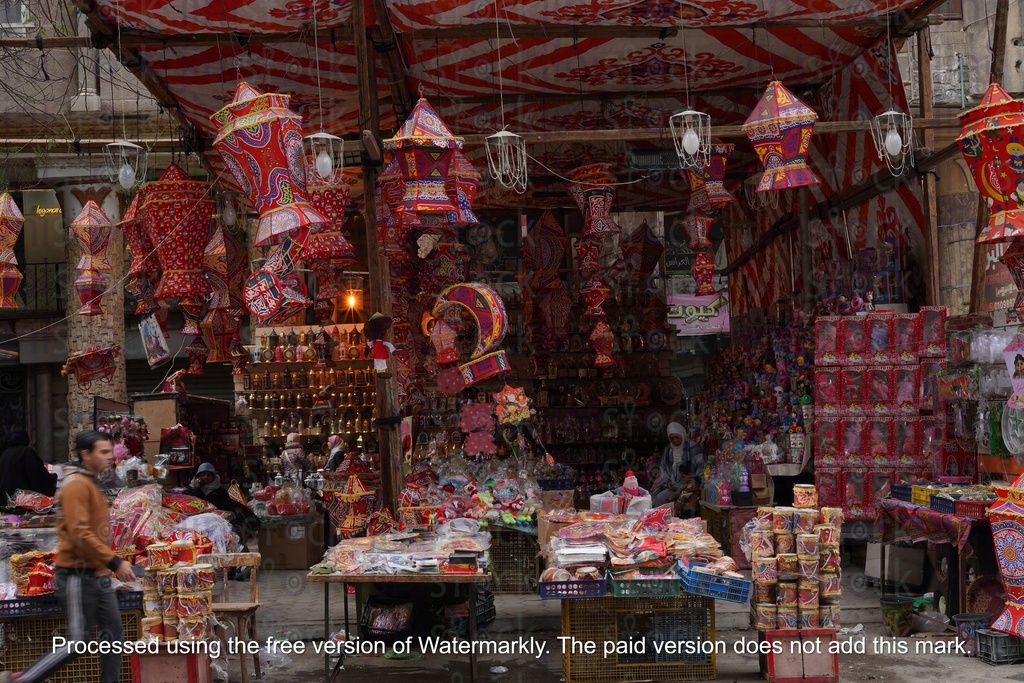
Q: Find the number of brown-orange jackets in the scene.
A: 1